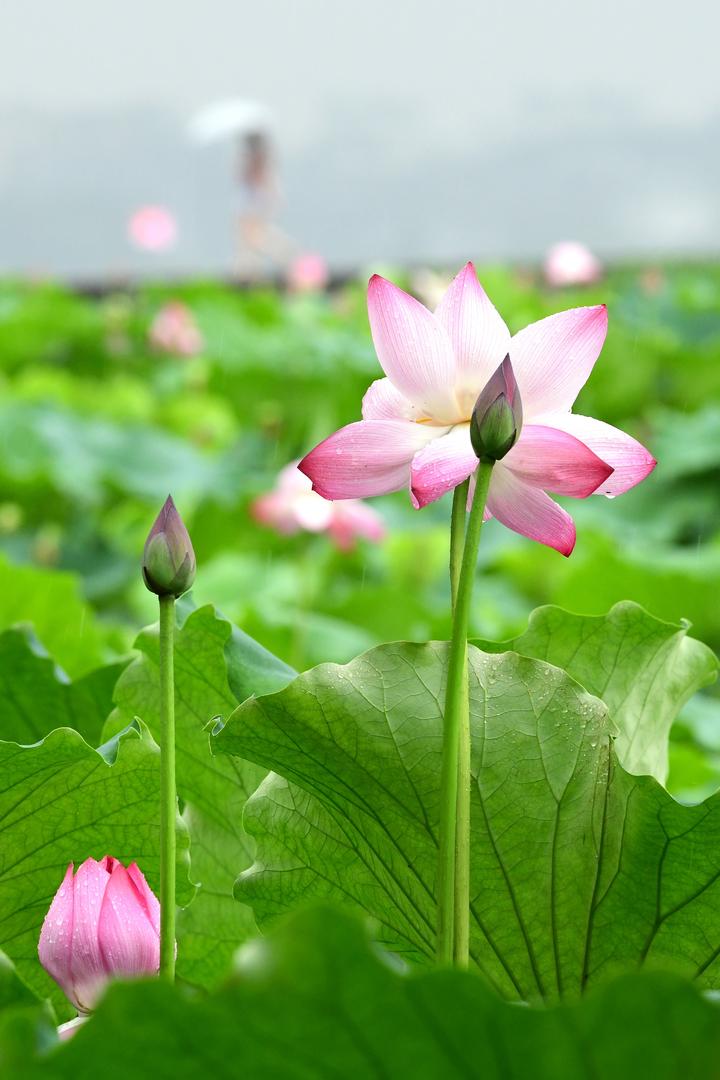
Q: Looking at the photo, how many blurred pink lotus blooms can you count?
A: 5